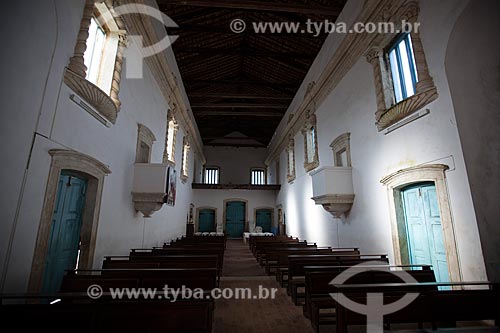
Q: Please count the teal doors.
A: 5